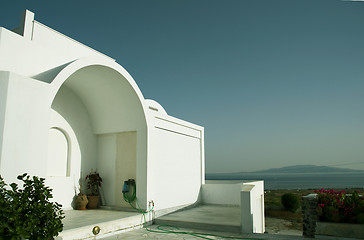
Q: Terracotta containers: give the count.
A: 2